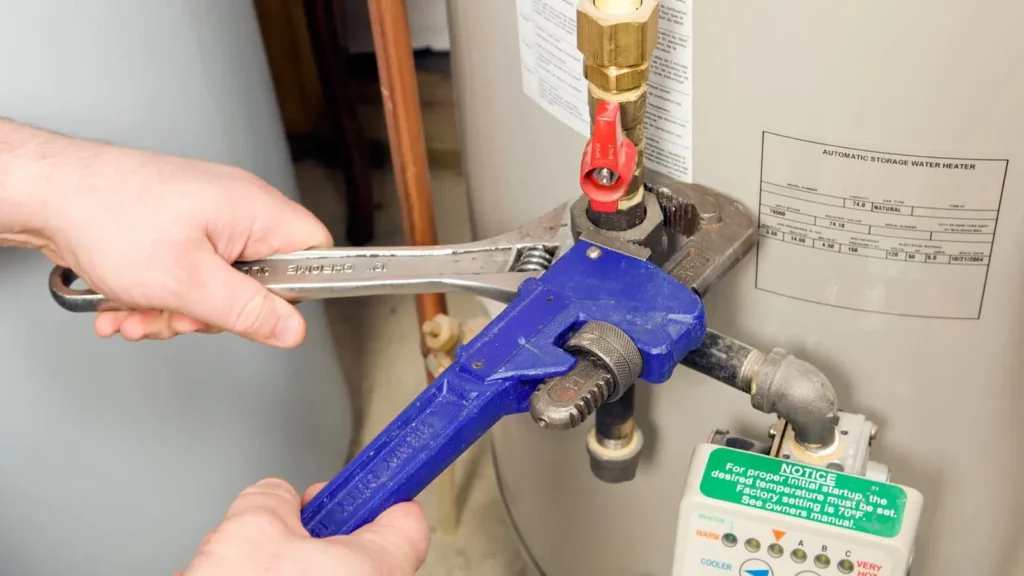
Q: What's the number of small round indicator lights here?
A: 6